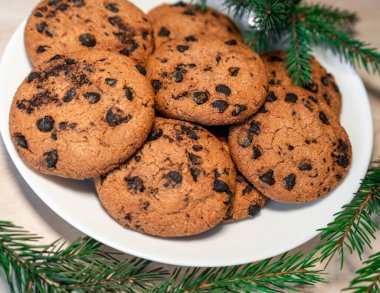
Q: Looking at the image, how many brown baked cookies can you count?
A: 8